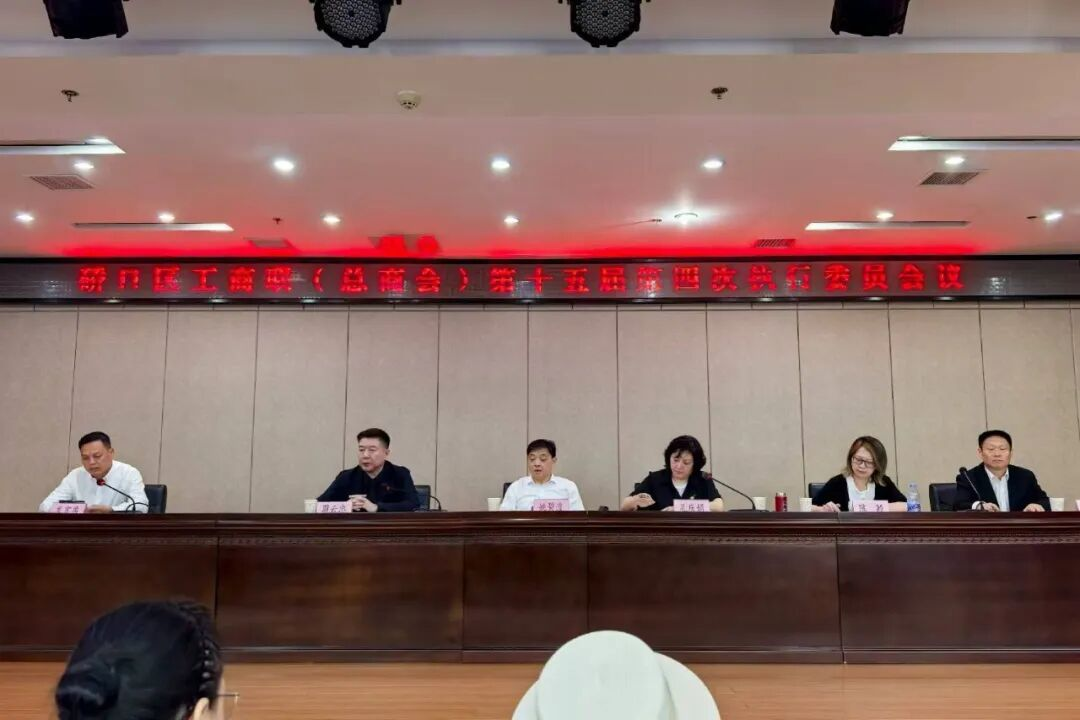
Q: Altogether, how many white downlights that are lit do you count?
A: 12